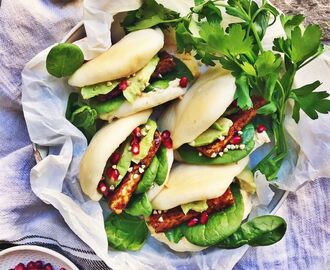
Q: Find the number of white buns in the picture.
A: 4